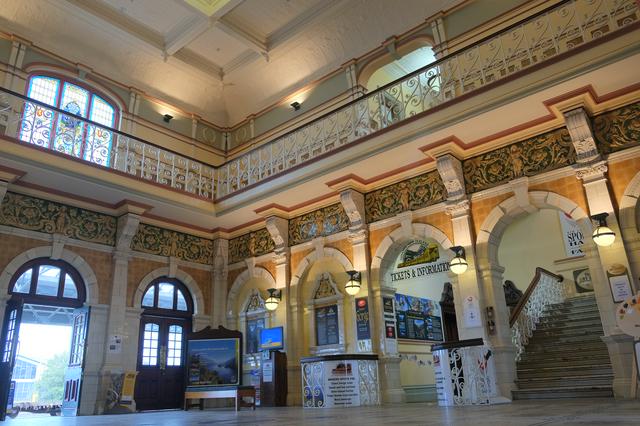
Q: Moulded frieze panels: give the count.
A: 7